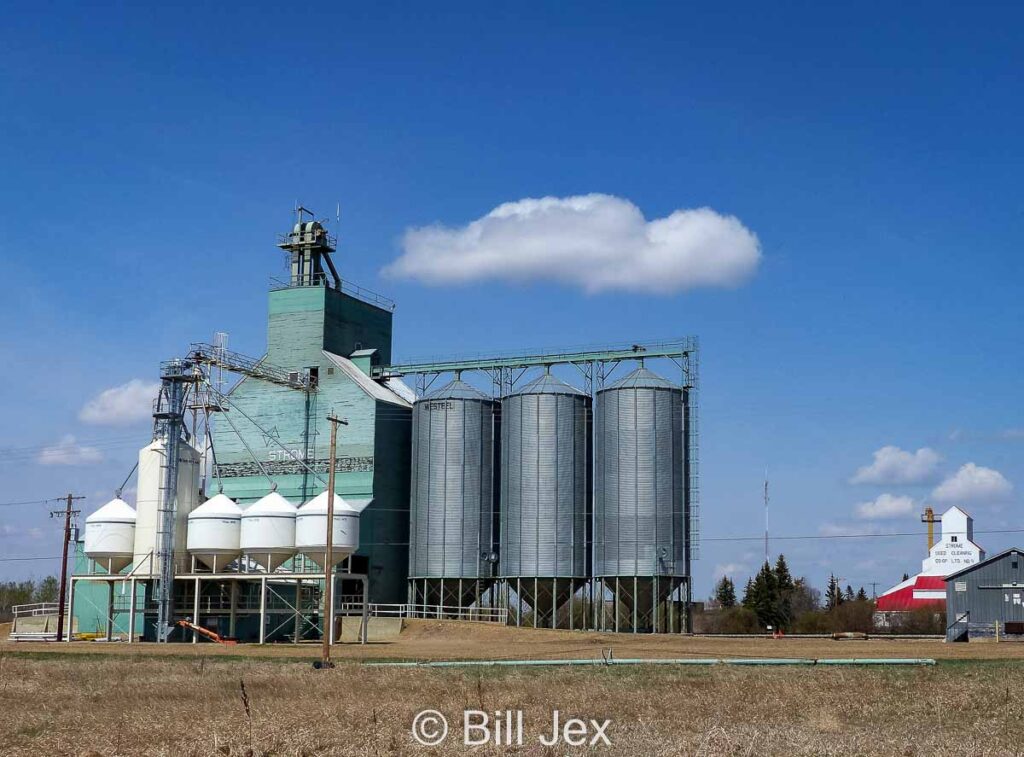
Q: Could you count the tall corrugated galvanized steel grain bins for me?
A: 3